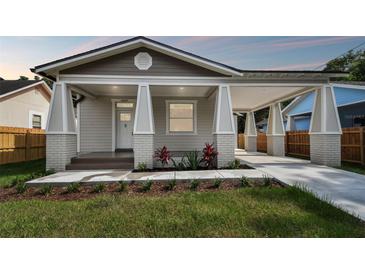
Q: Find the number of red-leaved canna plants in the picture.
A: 2